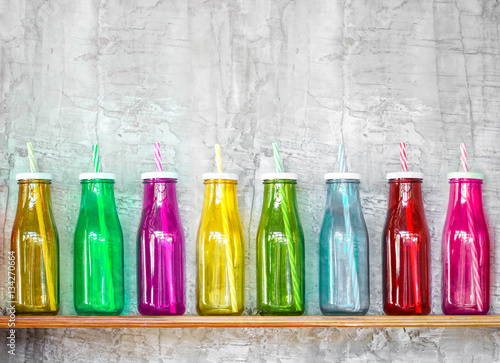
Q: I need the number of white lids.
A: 8